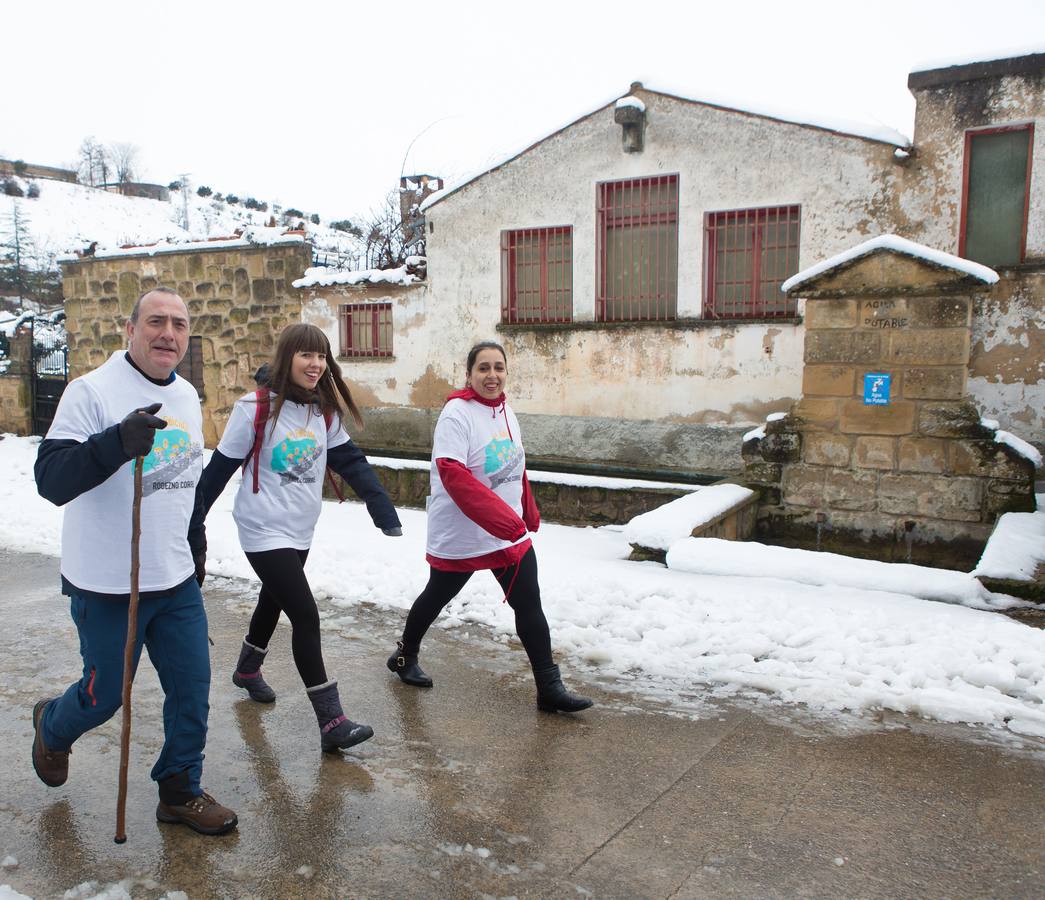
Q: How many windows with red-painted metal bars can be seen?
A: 4